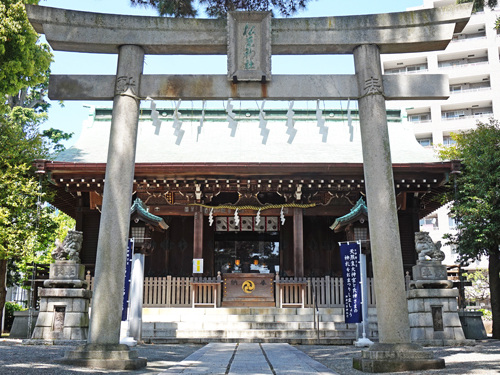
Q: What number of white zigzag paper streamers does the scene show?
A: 12